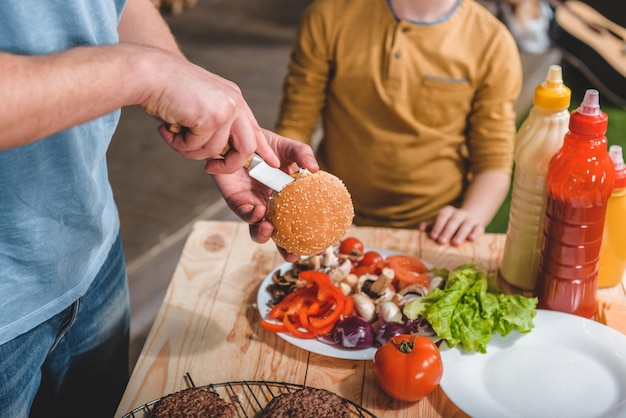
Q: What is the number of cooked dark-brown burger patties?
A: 2